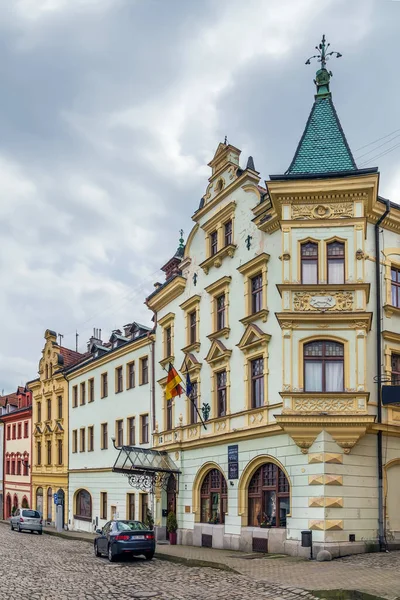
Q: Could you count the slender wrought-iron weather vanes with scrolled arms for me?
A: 1